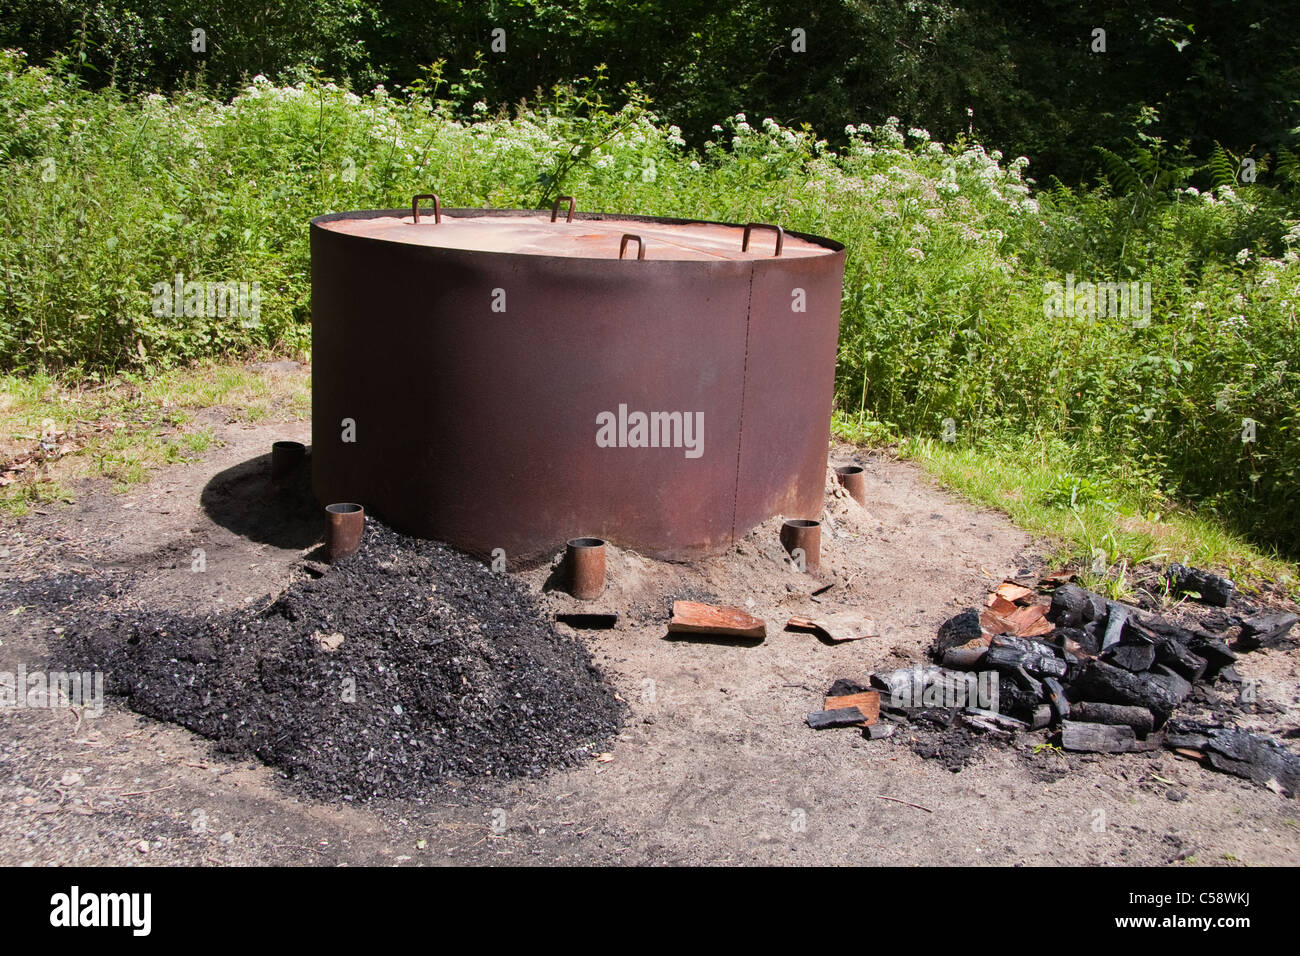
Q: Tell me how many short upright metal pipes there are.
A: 5